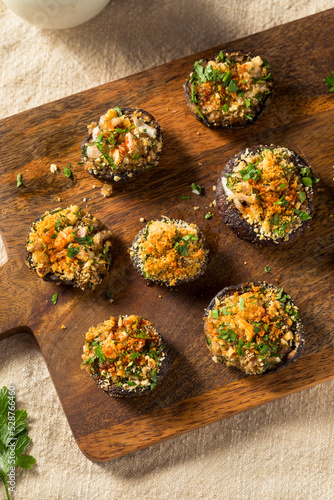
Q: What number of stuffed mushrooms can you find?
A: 7